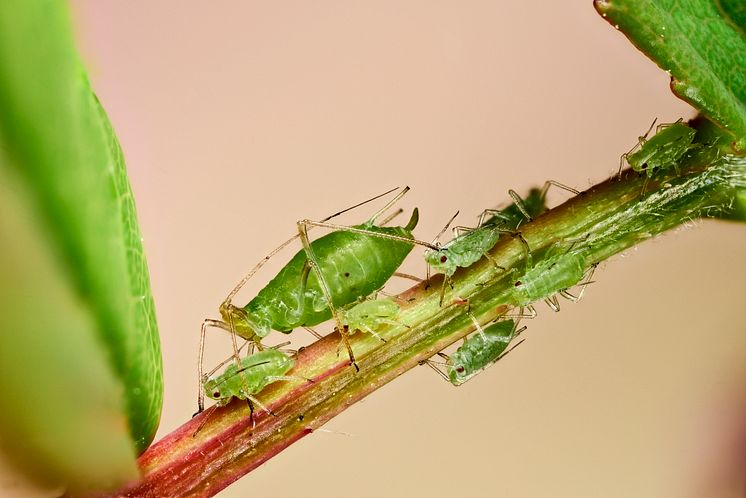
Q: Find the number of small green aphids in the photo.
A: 7